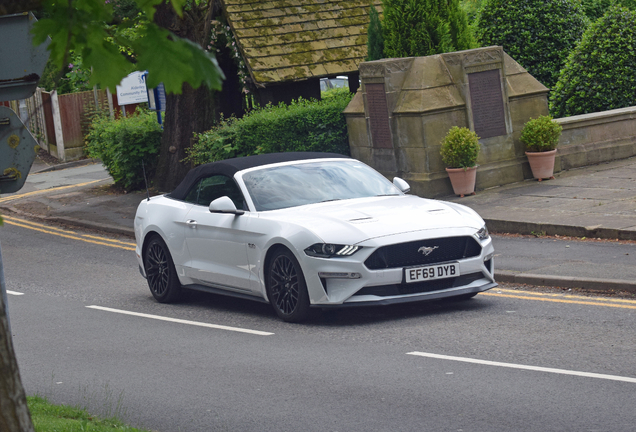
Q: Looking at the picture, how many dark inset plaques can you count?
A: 2